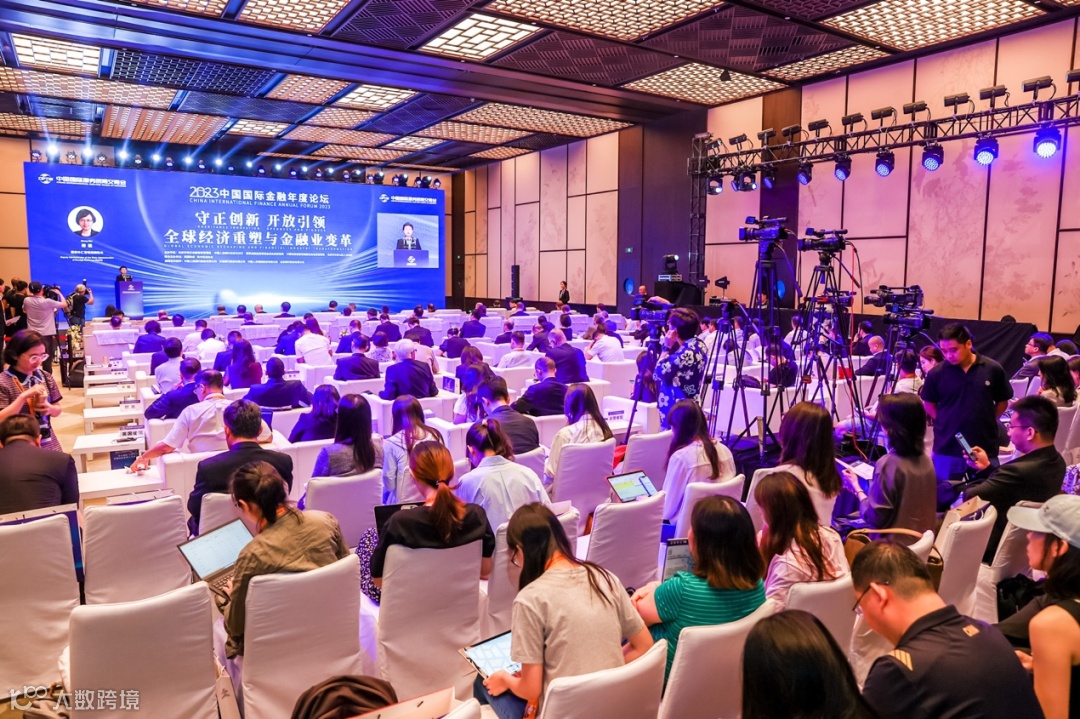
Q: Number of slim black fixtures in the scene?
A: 12